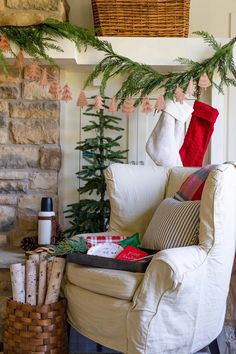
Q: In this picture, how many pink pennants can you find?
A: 15